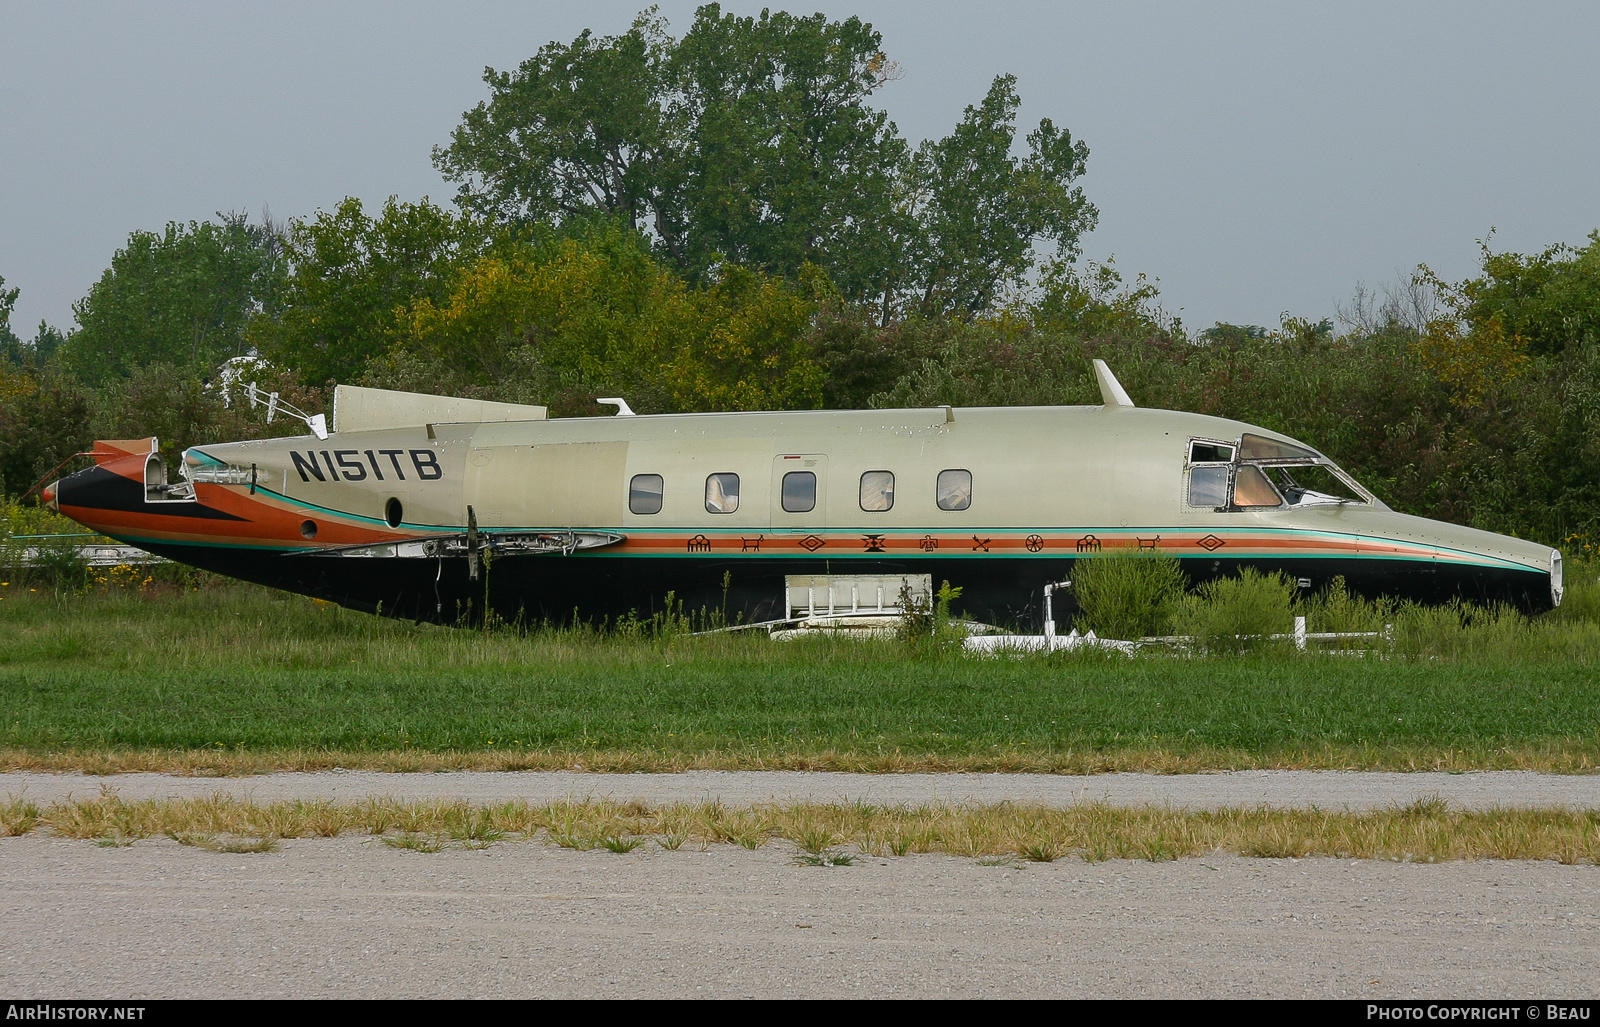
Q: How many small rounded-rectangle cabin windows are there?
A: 5